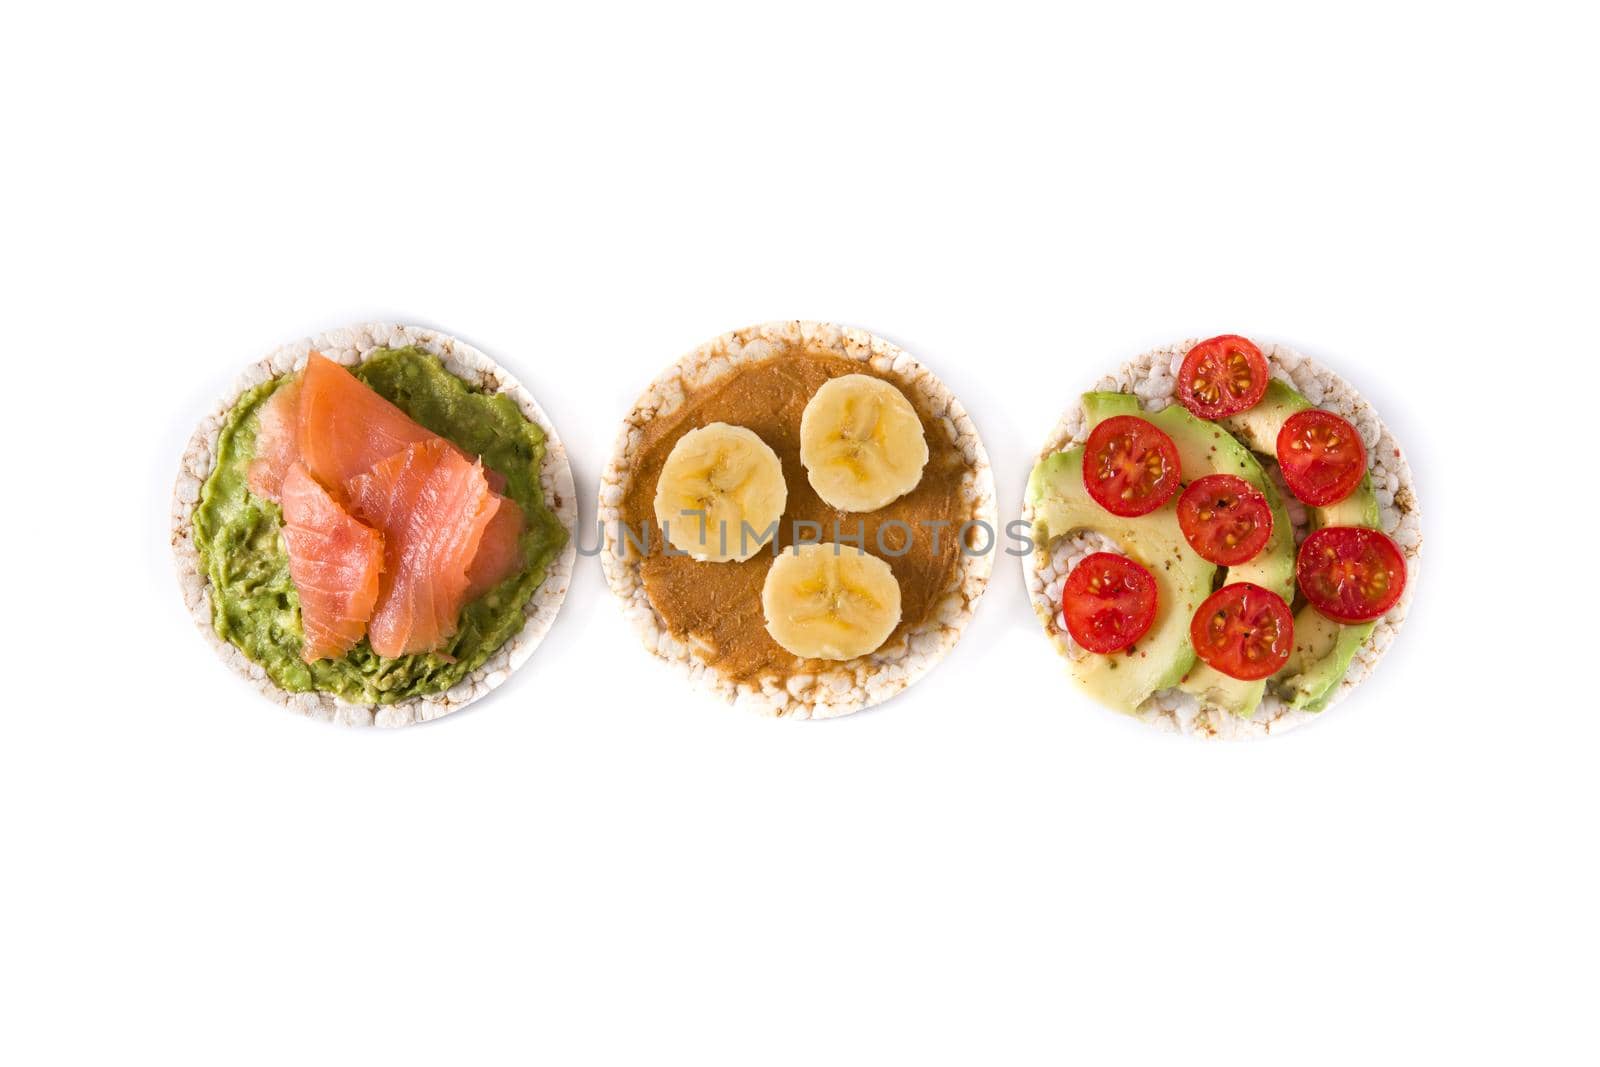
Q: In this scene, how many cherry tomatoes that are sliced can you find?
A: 7